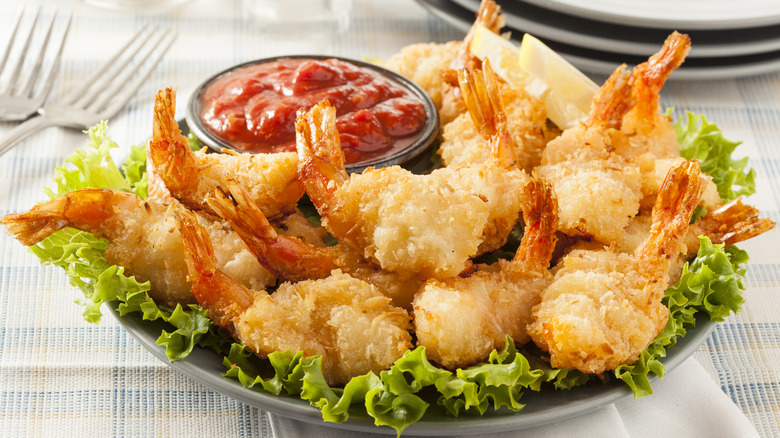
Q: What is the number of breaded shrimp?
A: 13